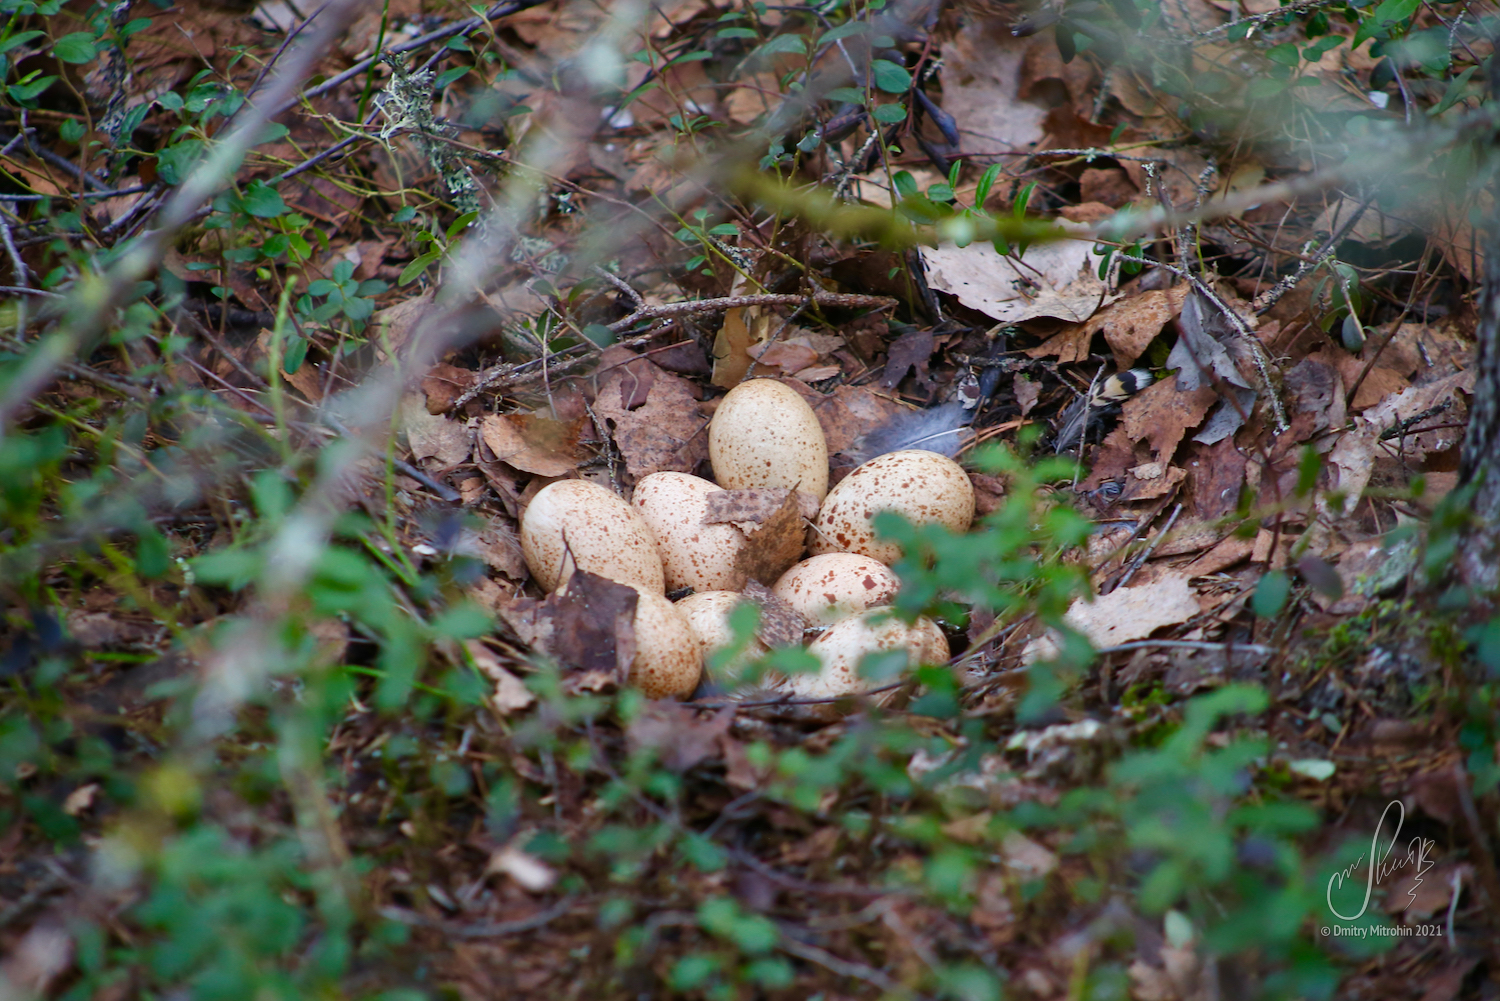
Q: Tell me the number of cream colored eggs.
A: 8